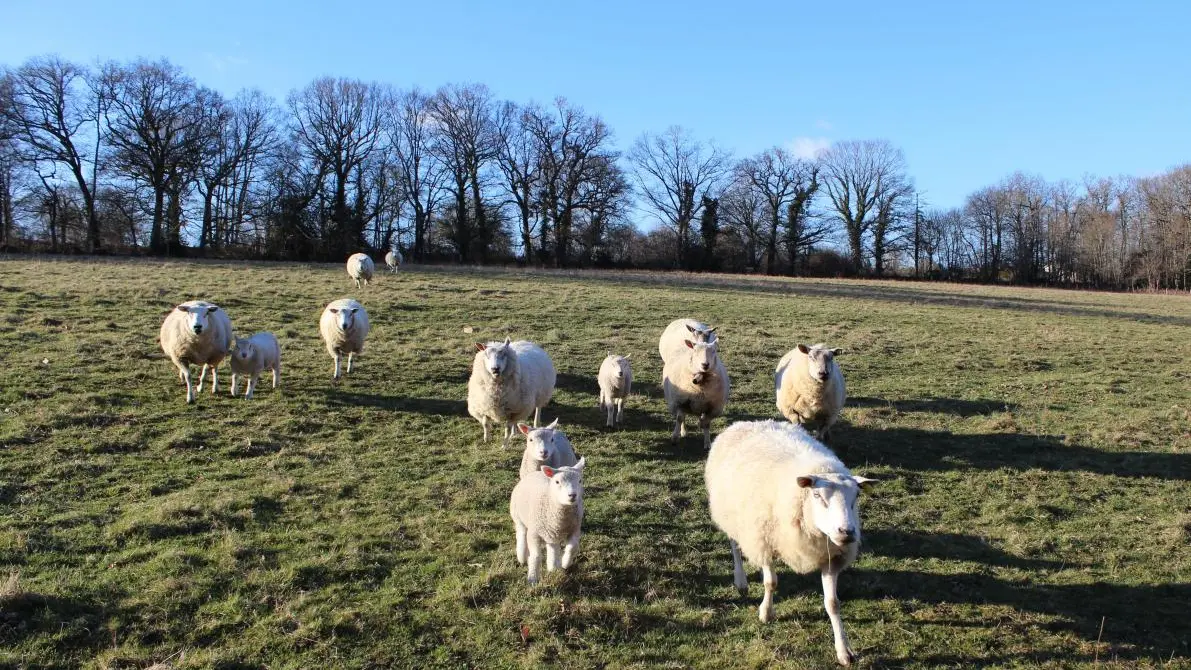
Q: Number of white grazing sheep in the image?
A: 13